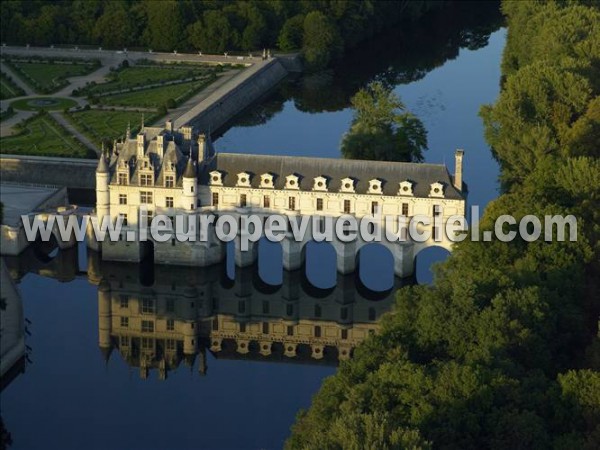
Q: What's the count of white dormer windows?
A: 9